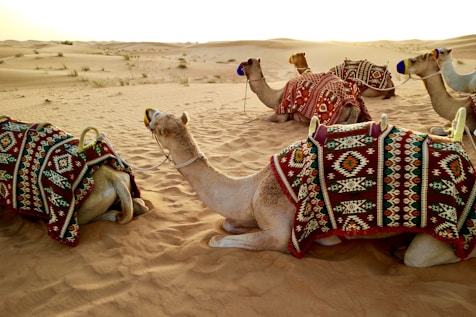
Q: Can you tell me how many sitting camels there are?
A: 6